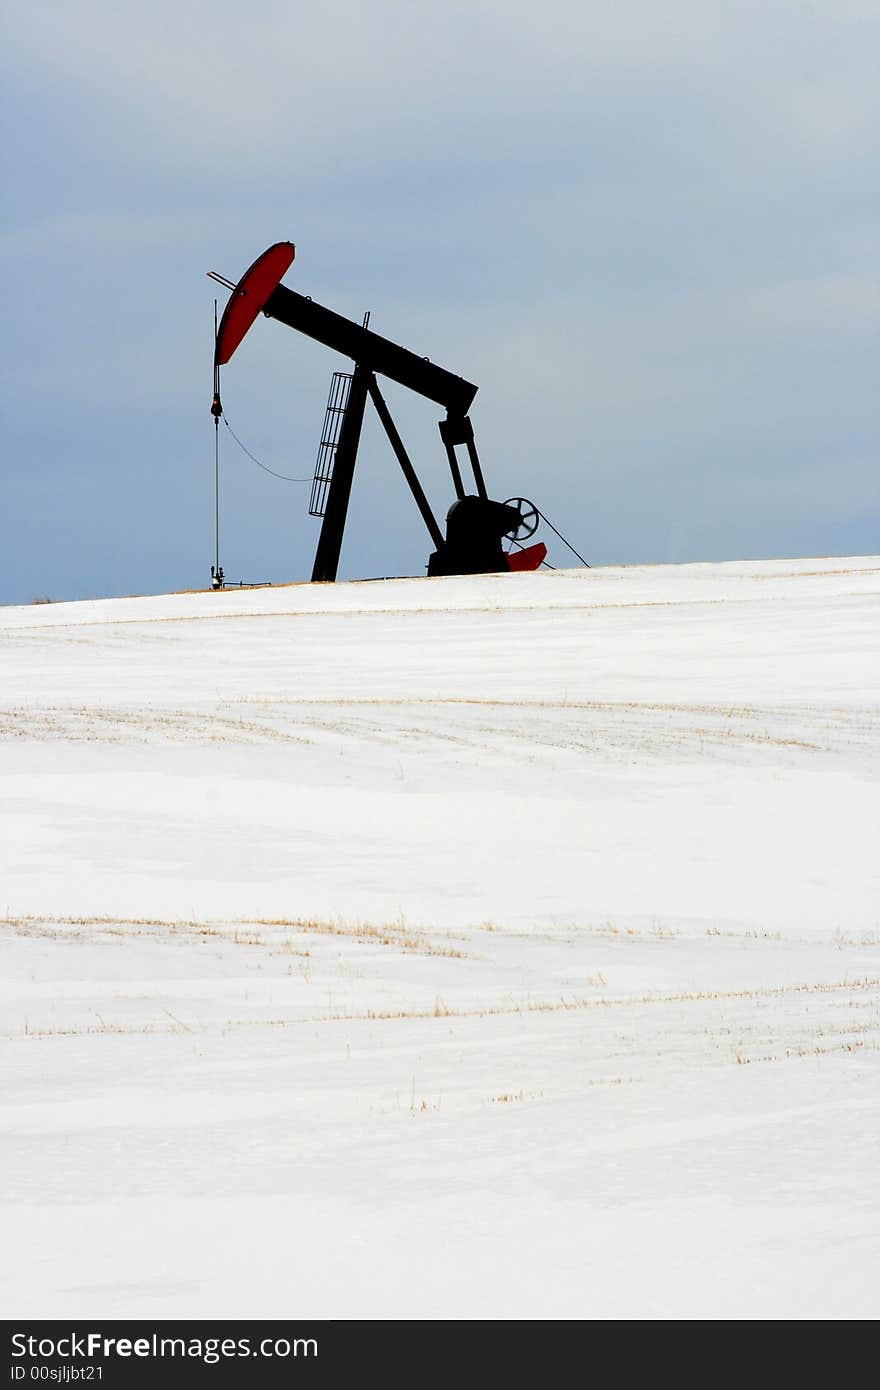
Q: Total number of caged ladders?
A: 1